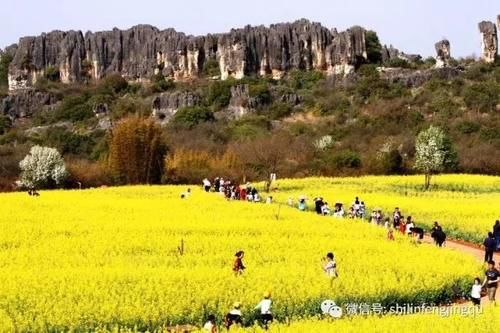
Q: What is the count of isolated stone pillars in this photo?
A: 2